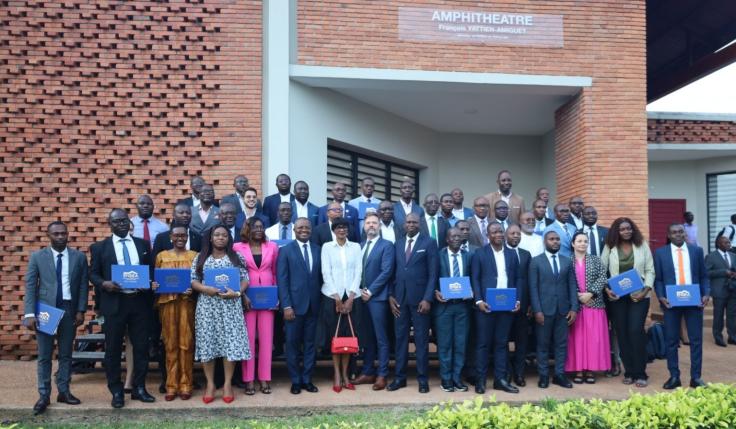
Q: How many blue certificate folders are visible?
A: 11